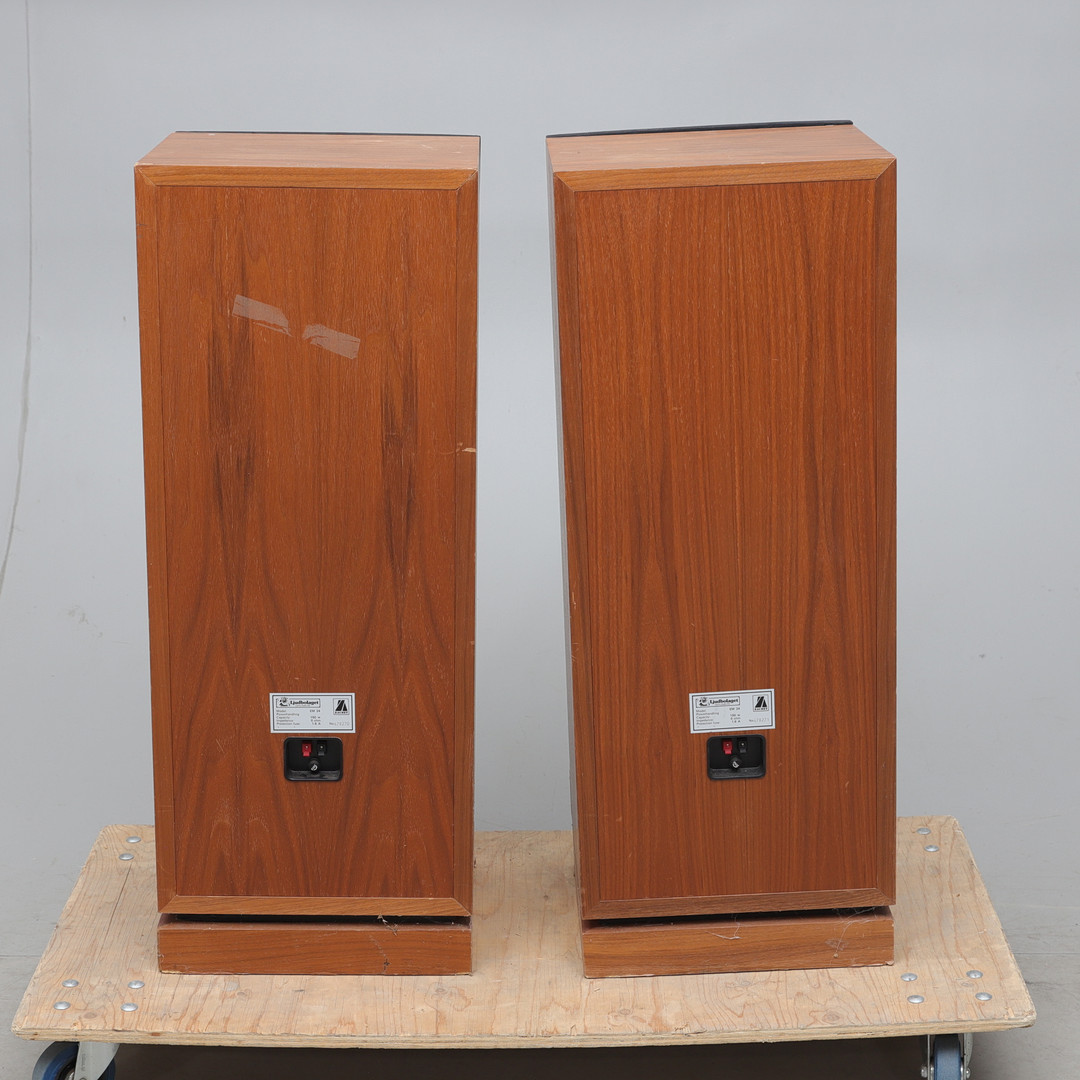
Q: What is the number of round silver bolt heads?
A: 12